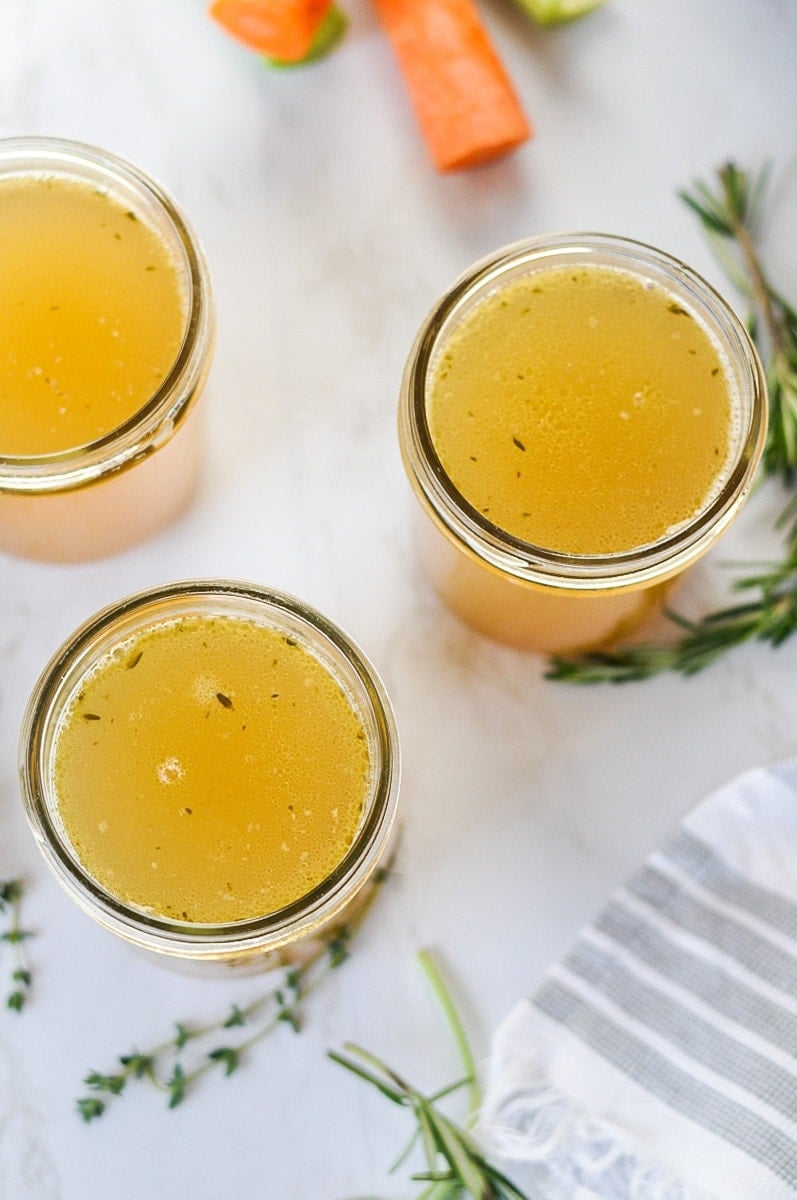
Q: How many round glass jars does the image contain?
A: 3